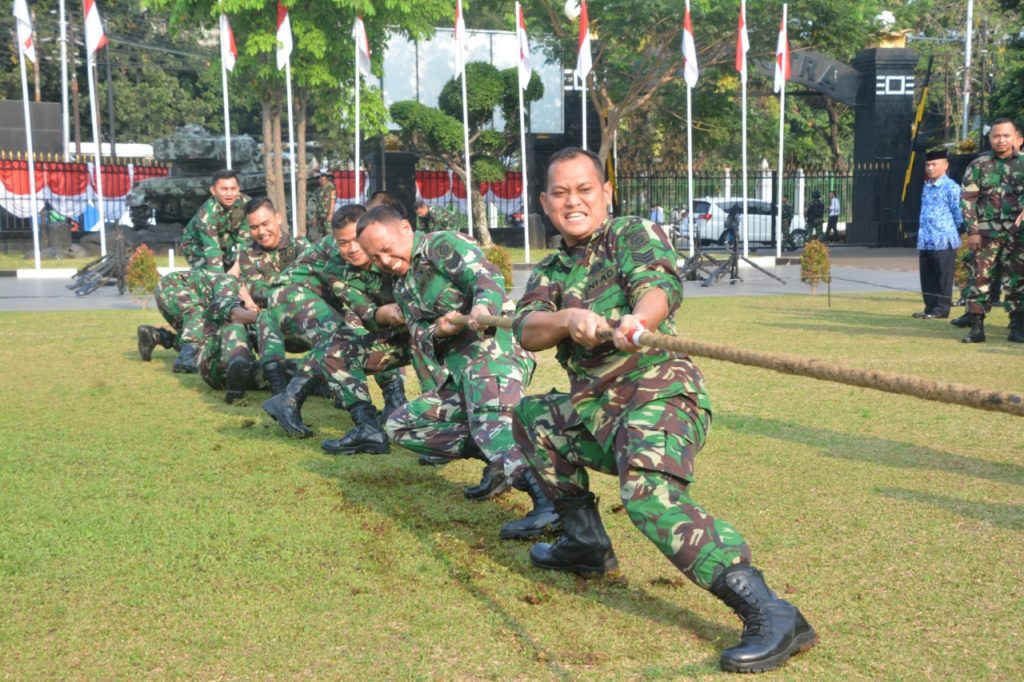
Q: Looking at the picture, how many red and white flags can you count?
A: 11